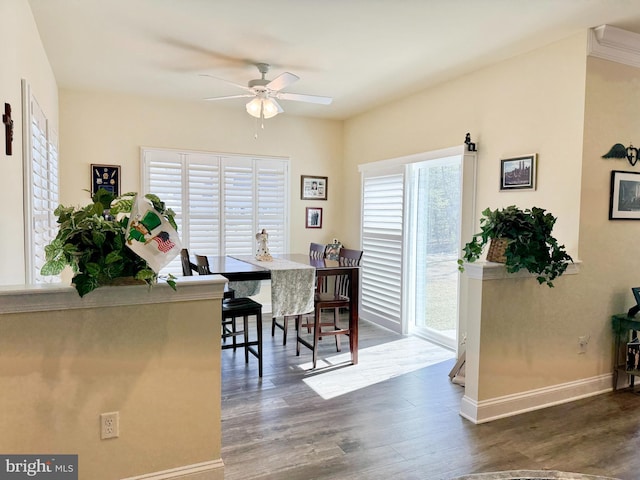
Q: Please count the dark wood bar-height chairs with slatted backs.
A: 4